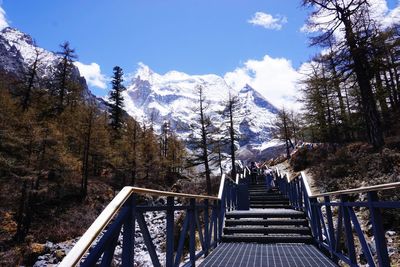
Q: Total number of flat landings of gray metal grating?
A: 1